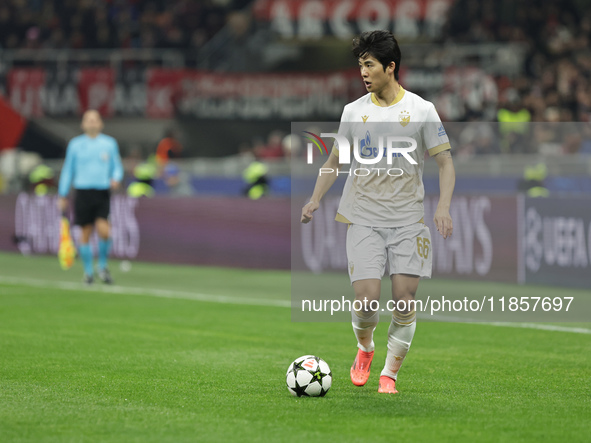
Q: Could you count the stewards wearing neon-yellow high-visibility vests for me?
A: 5